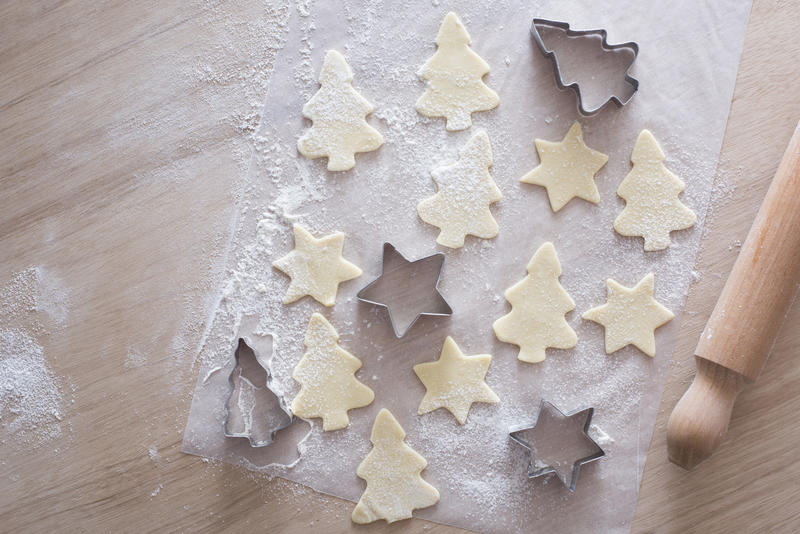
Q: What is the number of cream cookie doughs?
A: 11